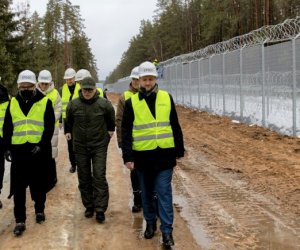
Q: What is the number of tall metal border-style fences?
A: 1